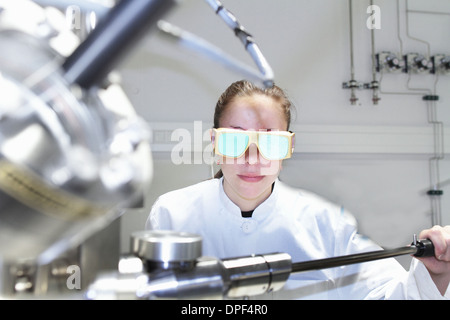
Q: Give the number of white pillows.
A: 0